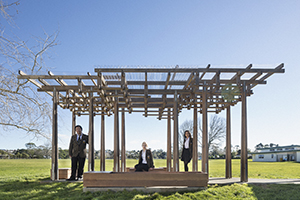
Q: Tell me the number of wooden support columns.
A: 12